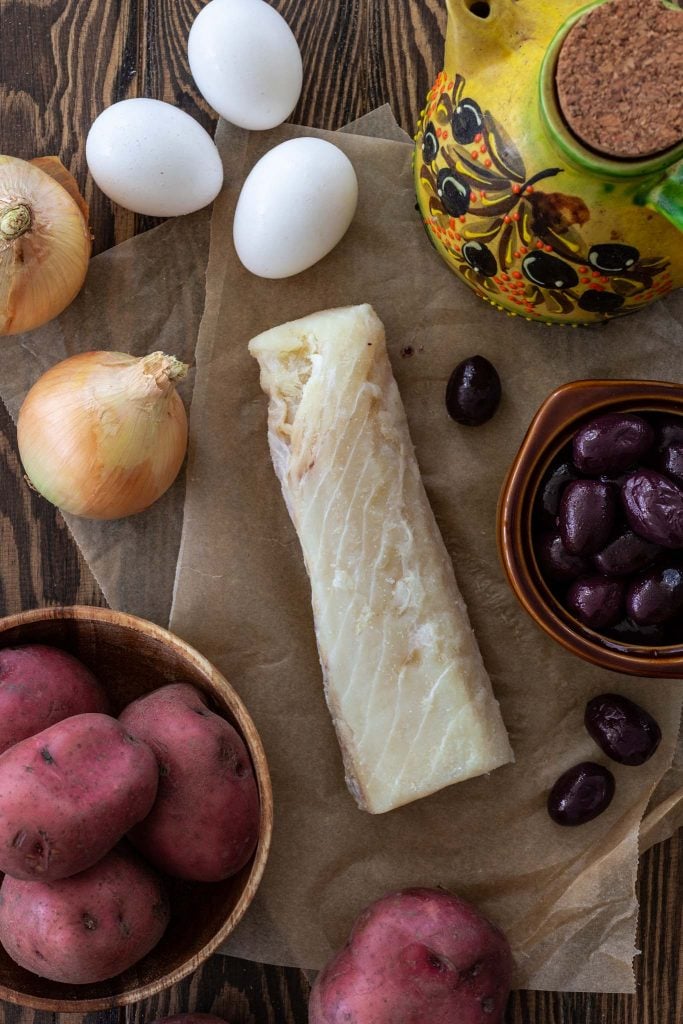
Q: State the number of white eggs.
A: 3